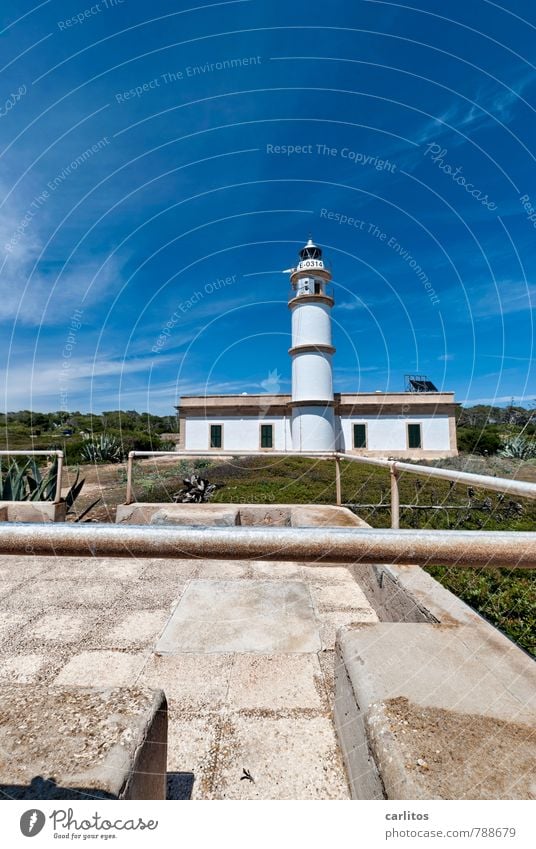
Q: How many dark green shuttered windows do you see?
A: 4